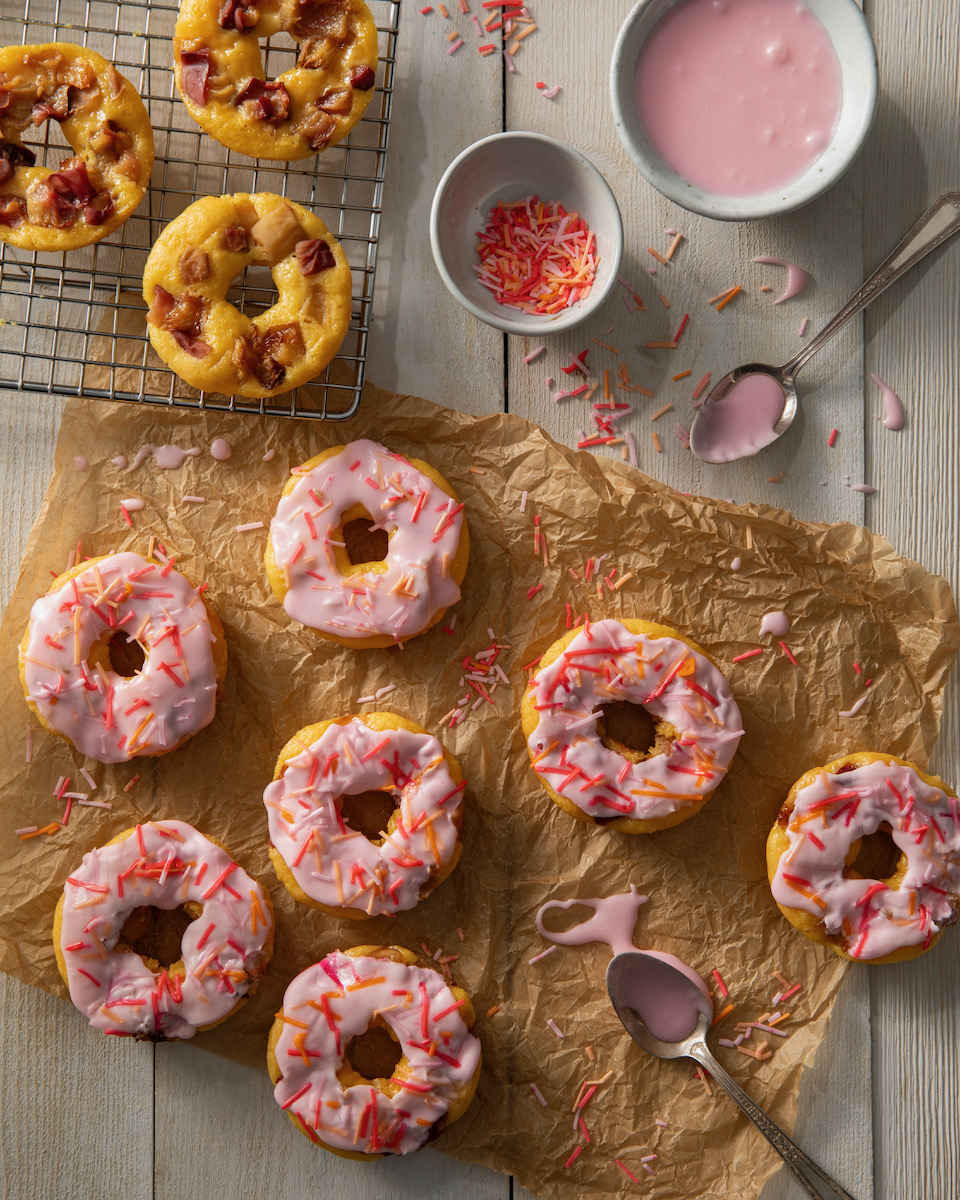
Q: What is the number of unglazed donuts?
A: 3